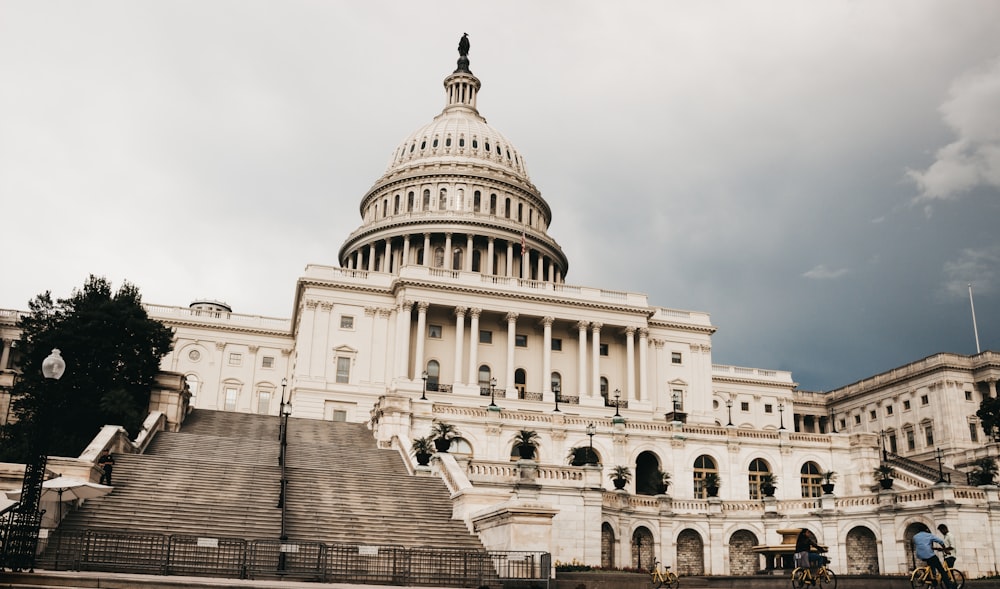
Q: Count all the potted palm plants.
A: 11